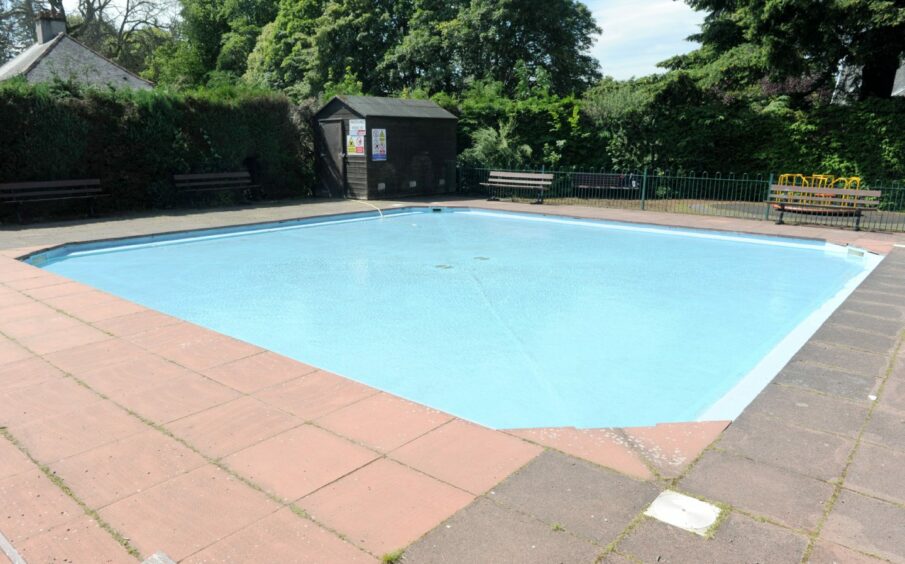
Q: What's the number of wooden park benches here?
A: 5